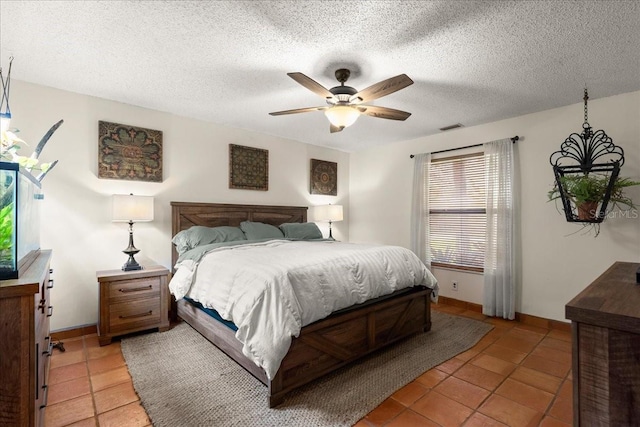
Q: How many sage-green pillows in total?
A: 3